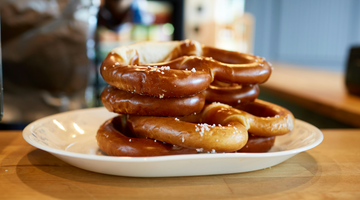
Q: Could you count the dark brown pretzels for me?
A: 3